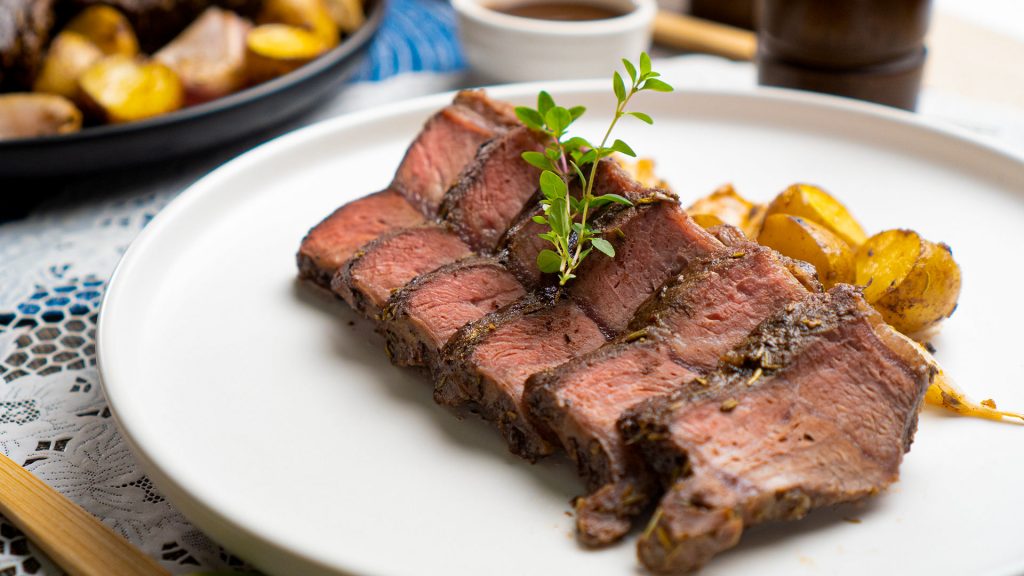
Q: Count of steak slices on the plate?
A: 6